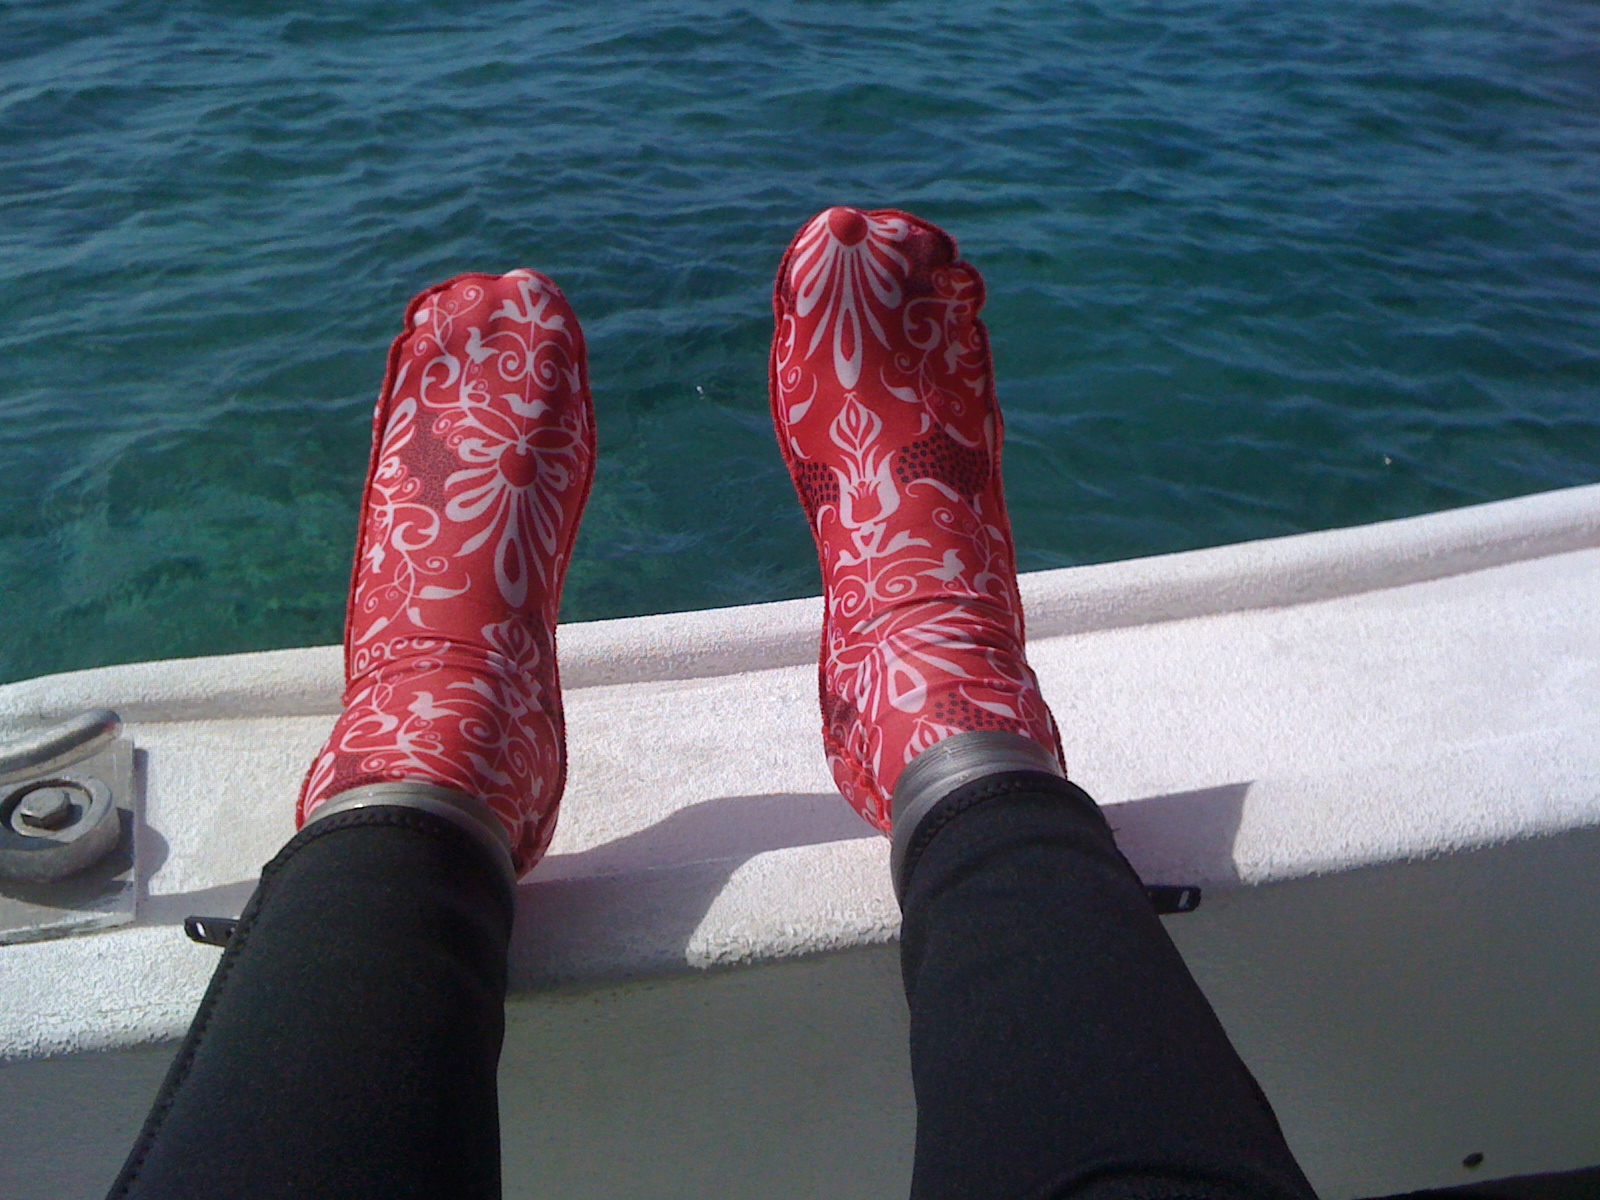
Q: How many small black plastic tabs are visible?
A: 2